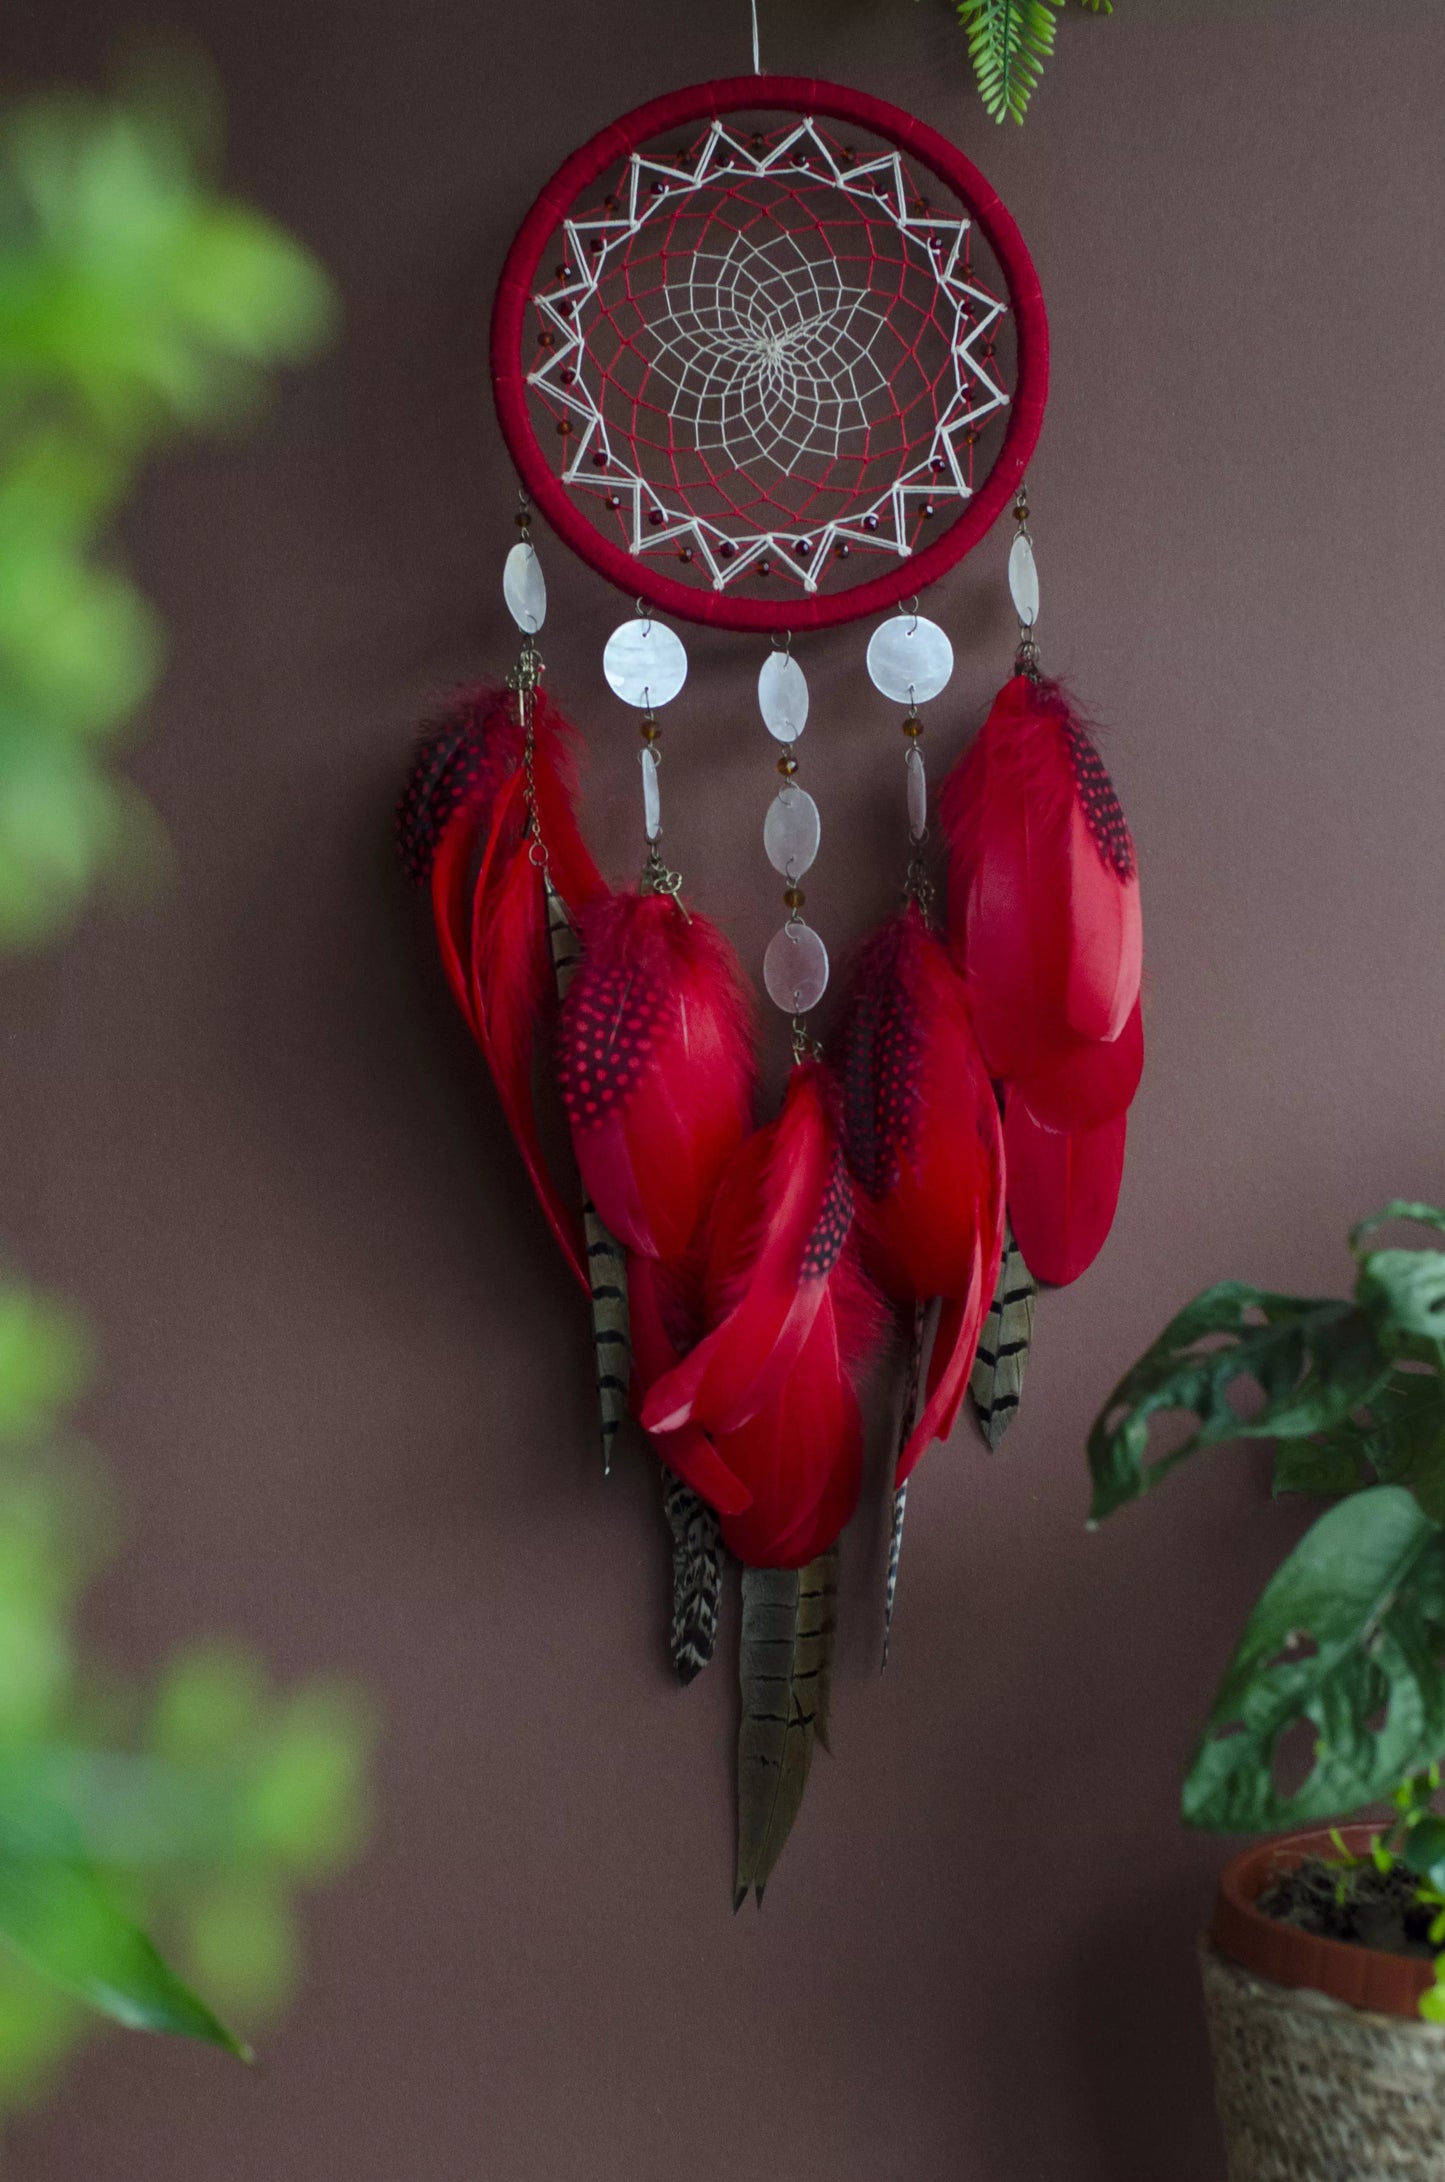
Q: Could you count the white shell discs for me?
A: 9